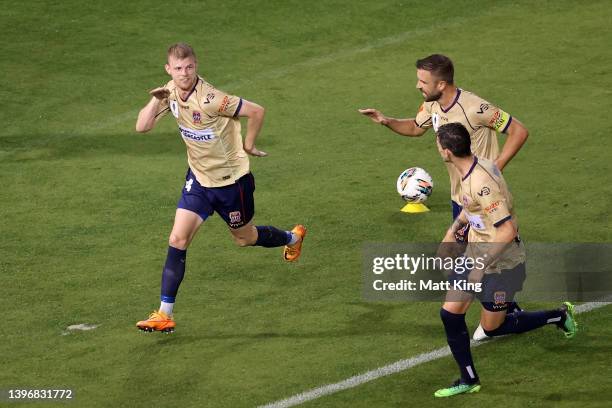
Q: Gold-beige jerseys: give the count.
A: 3